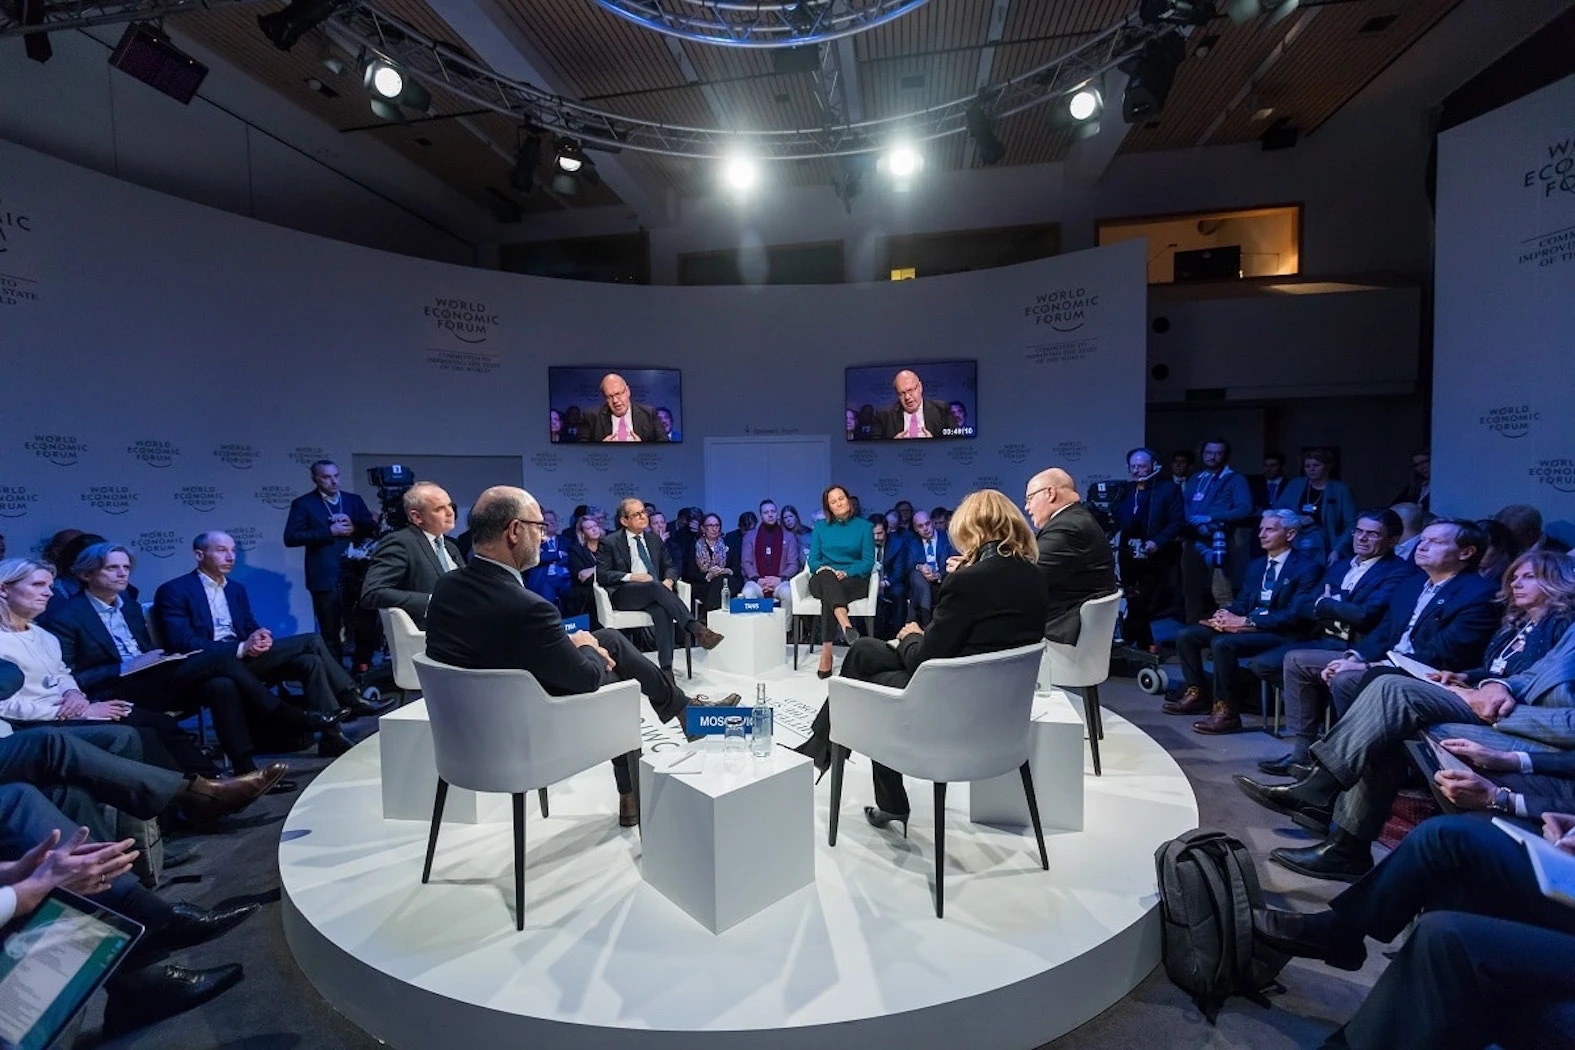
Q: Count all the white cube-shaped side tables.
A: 4